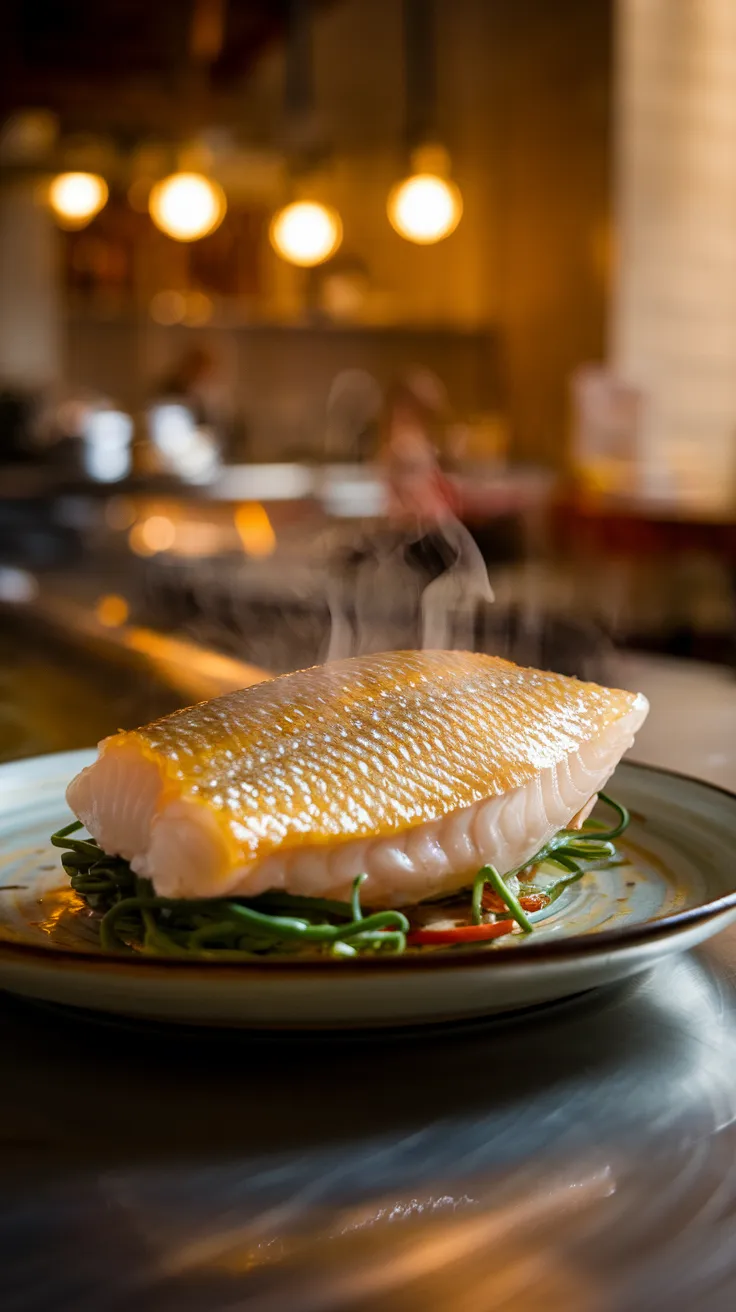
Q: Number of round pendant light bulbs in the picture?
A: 4